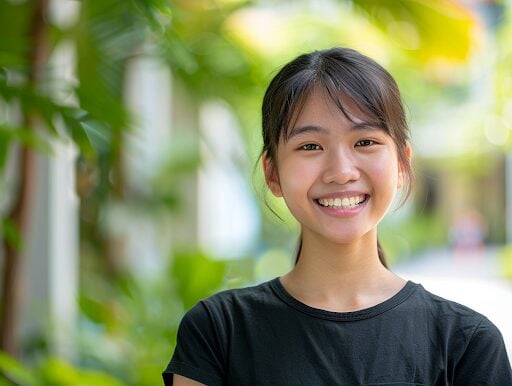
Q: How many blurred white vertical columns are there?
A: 3